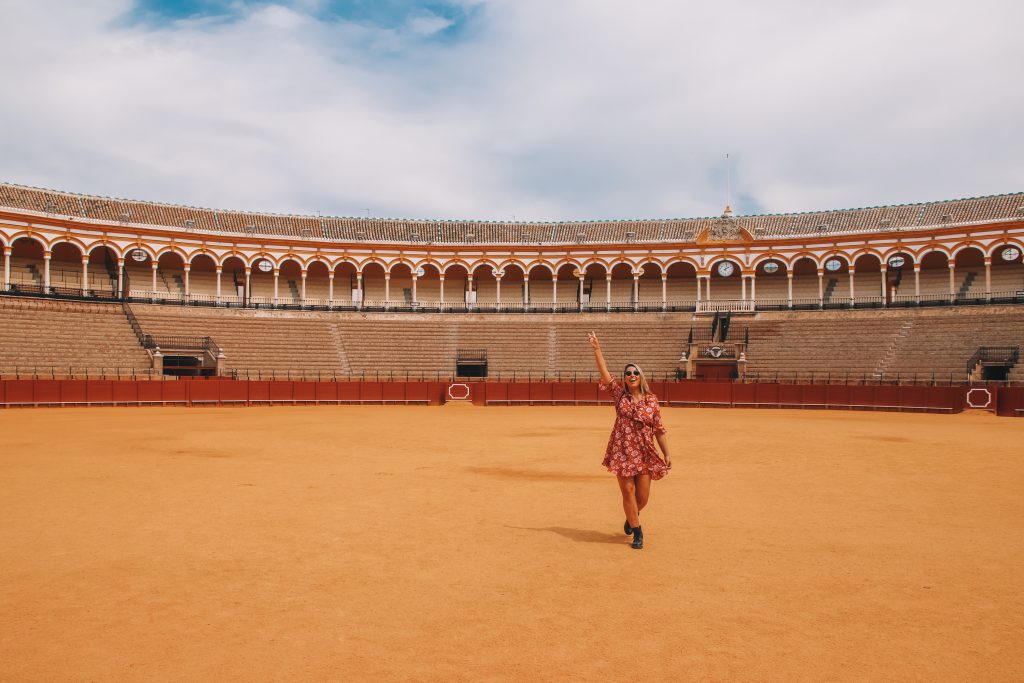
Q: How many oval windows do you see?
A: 10